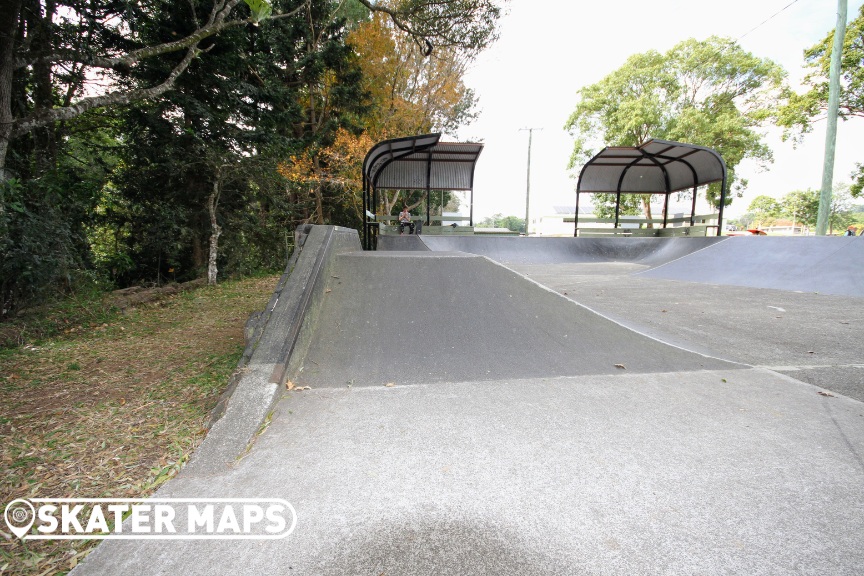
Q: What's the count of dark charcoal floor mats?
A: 0